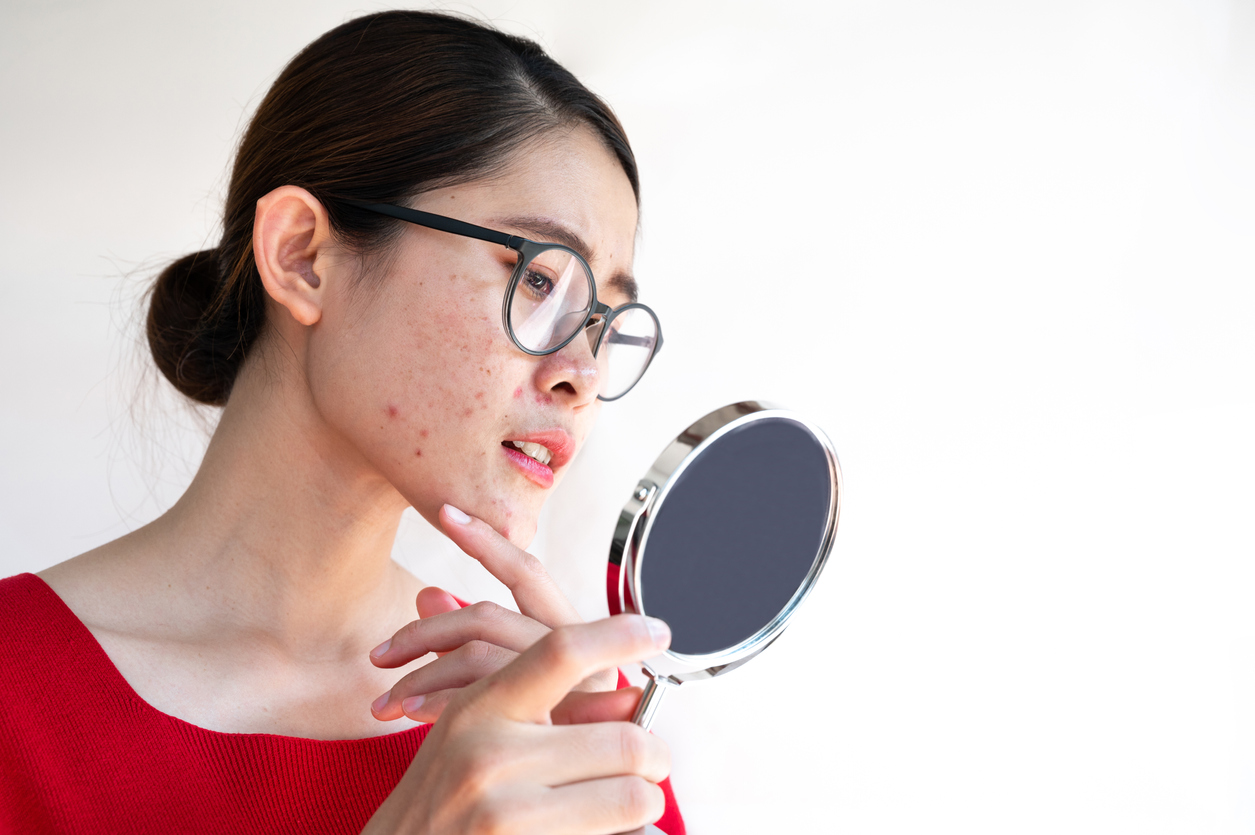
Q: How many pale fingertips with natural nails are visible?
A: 5